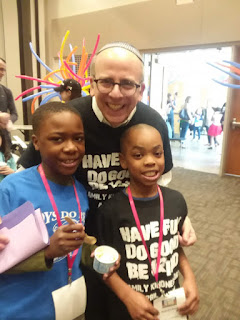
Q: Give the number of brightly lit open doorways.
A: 1